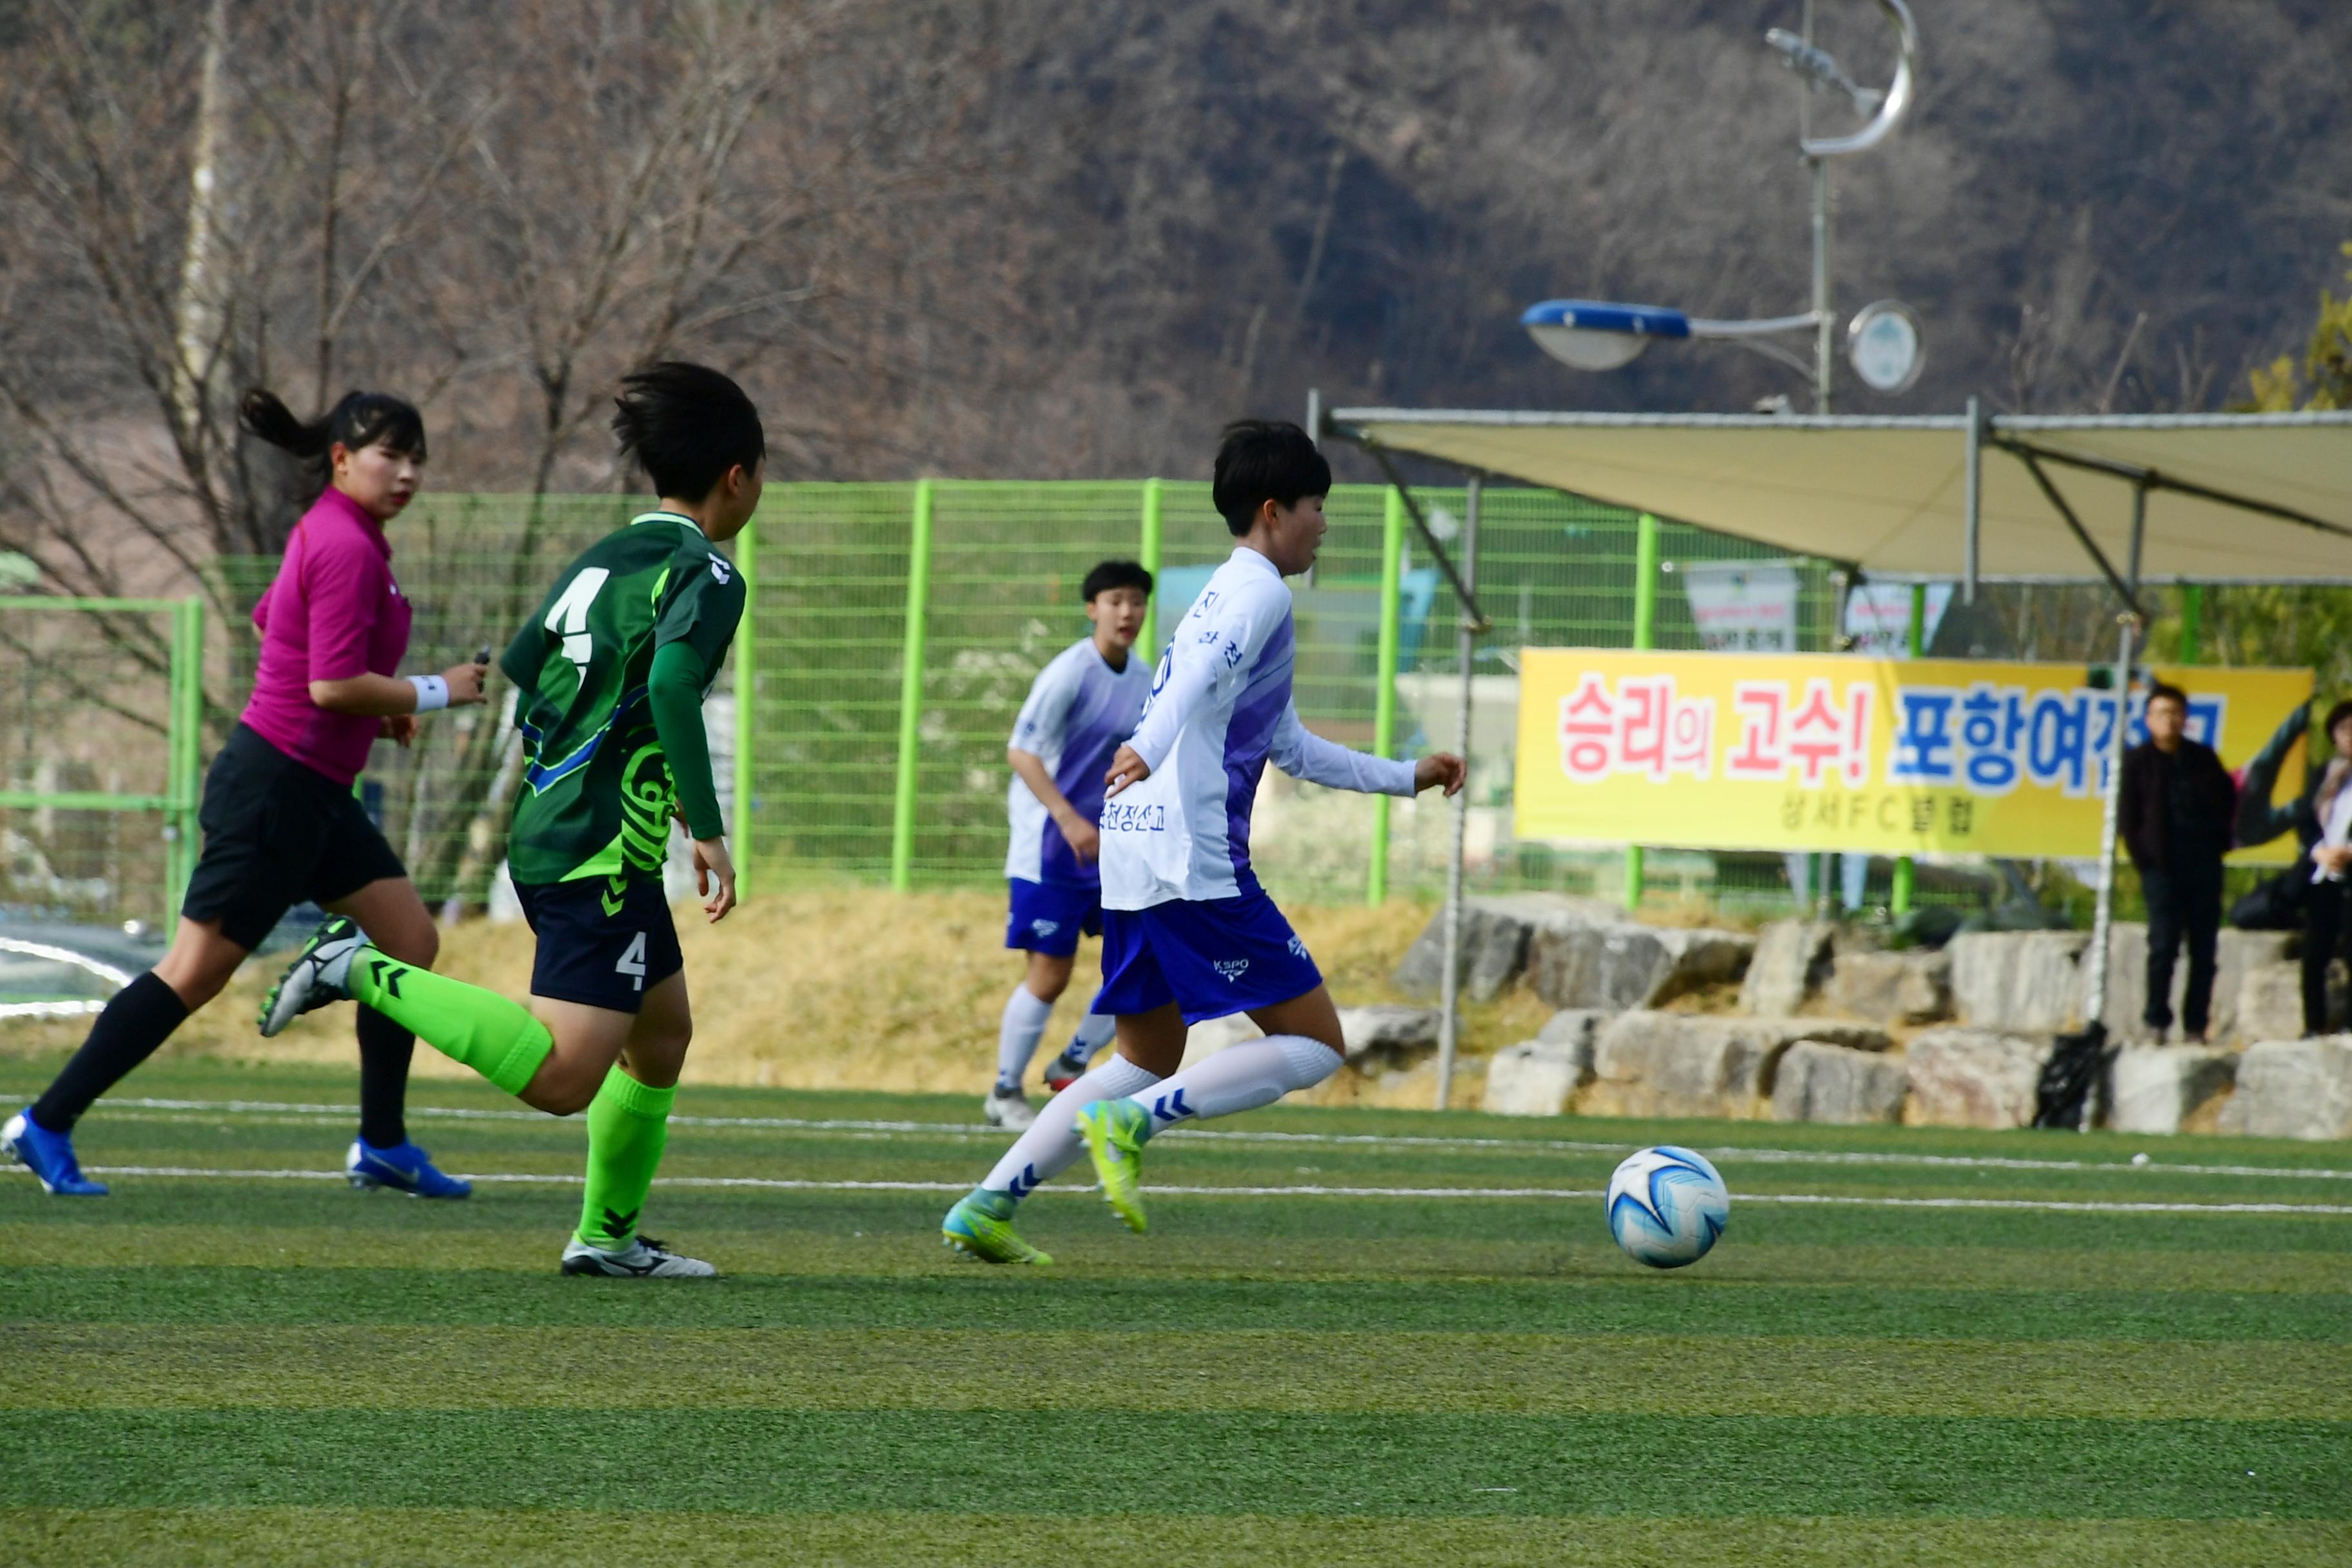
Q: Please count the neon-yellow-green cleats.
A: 2